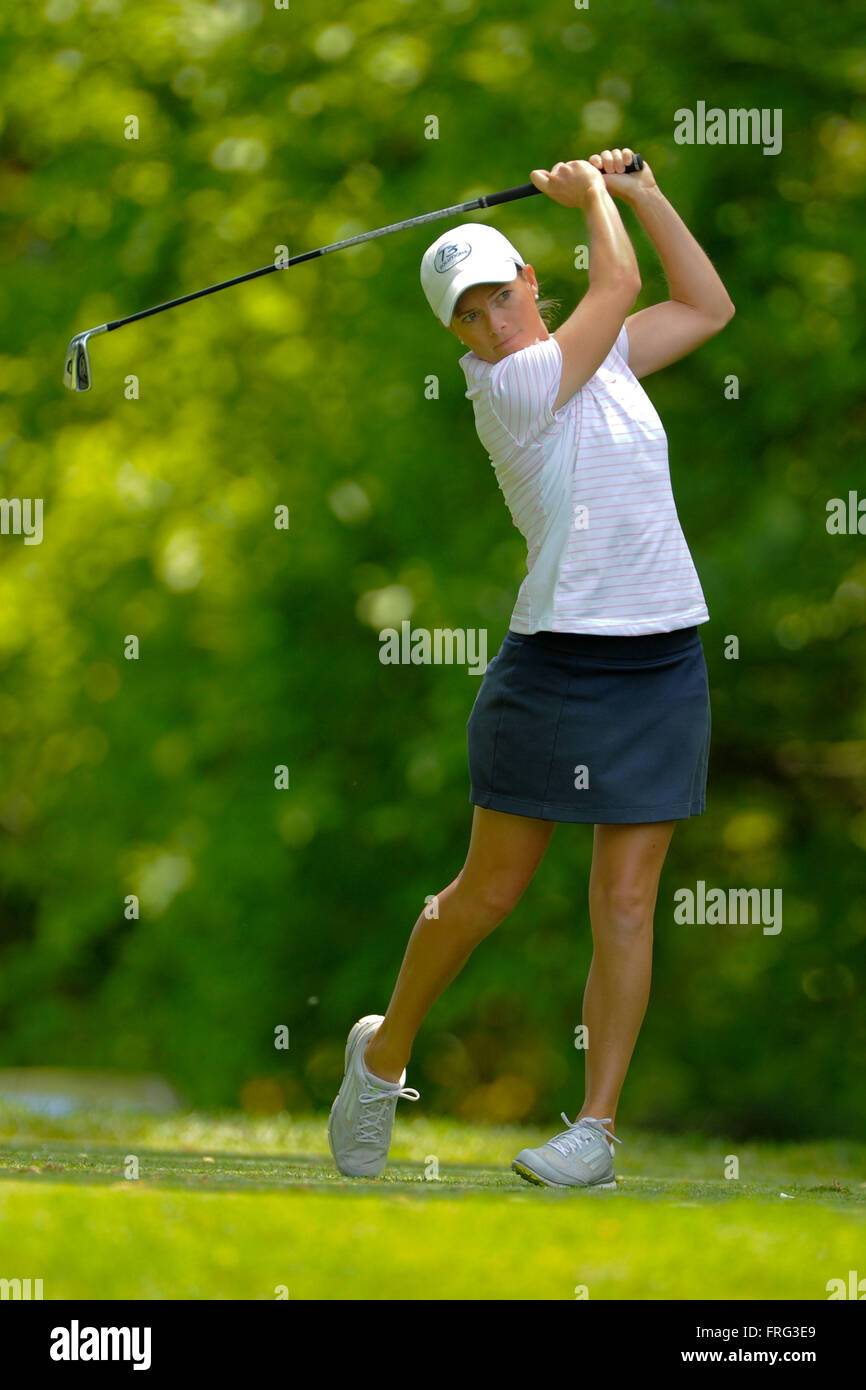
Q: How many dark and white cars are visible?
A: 0